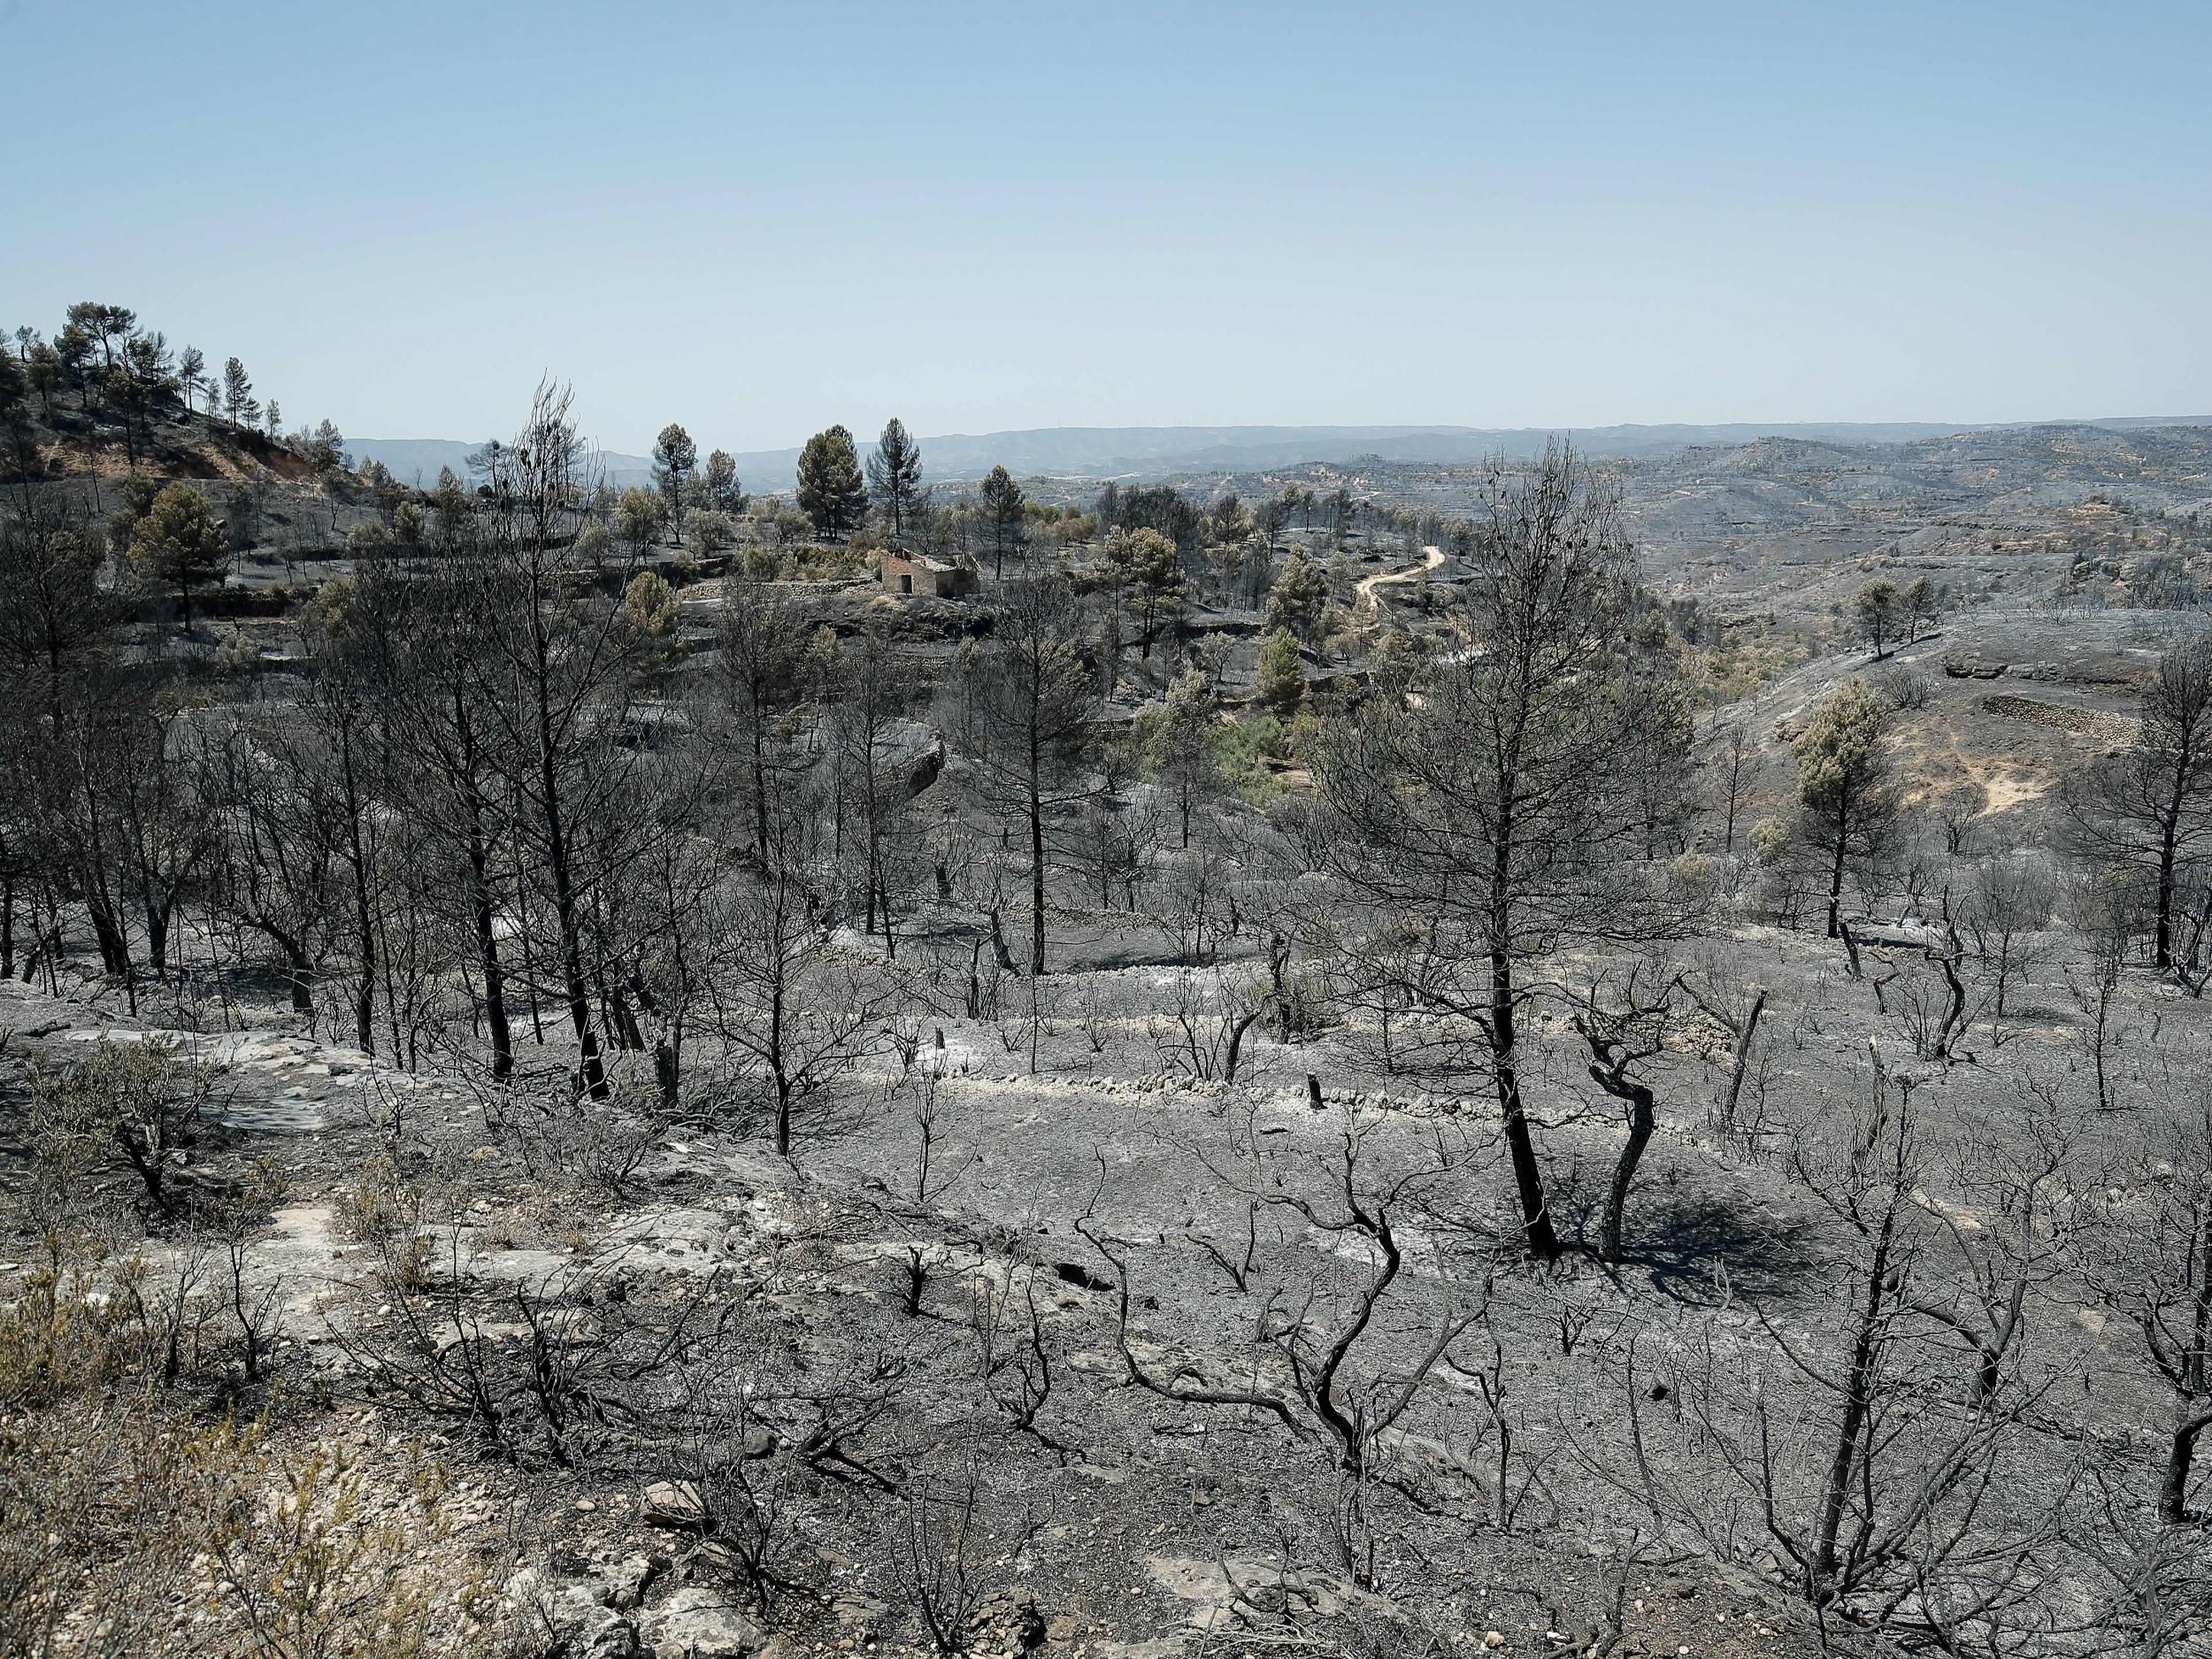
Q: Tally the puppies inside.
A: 0